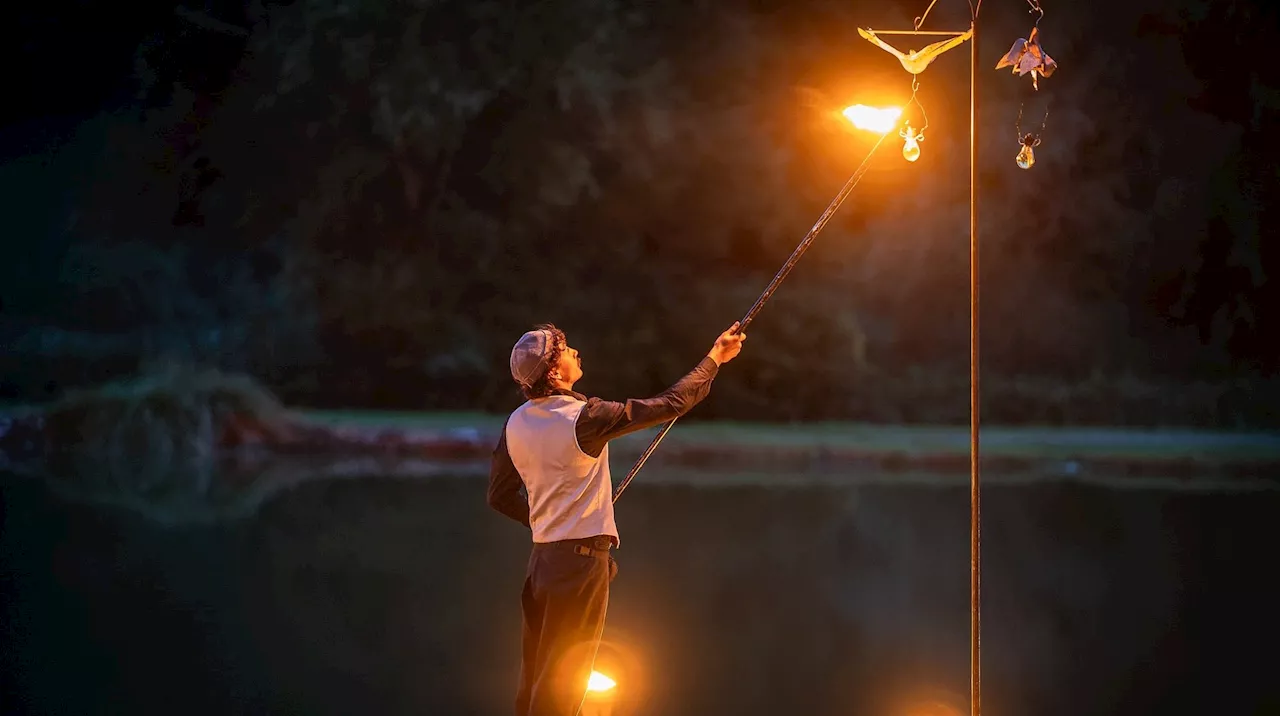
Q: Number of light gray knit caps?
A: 1